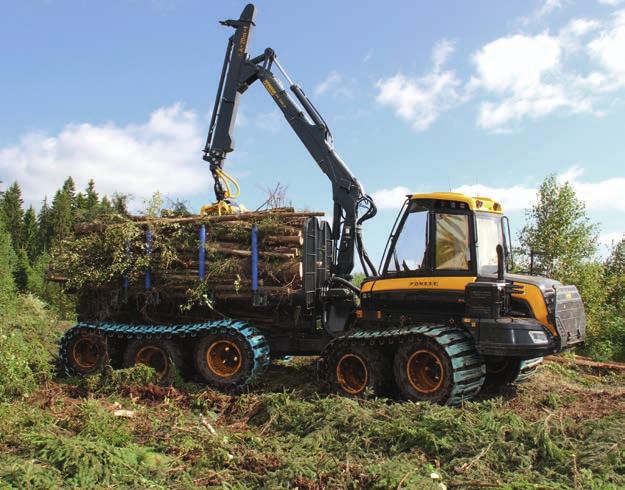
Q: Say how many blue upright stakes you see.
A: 4